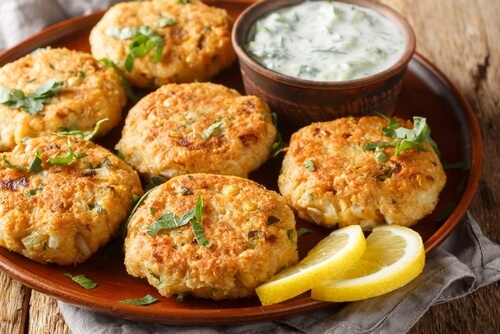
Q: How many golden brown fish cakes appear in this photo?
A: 6